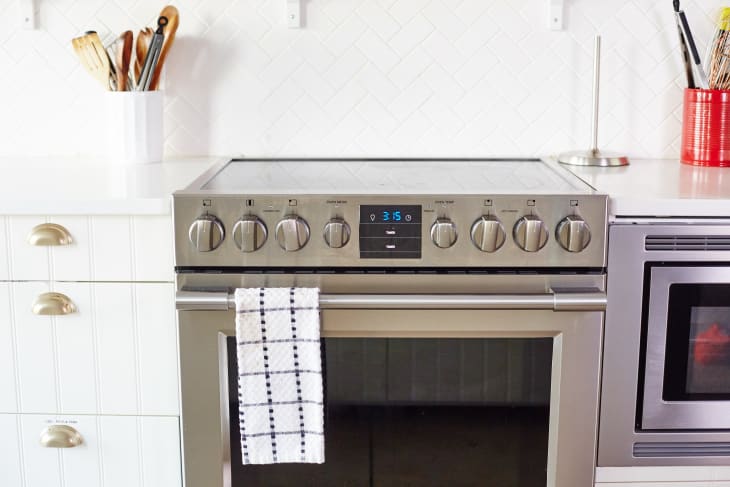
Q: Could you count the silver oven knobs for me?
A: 8